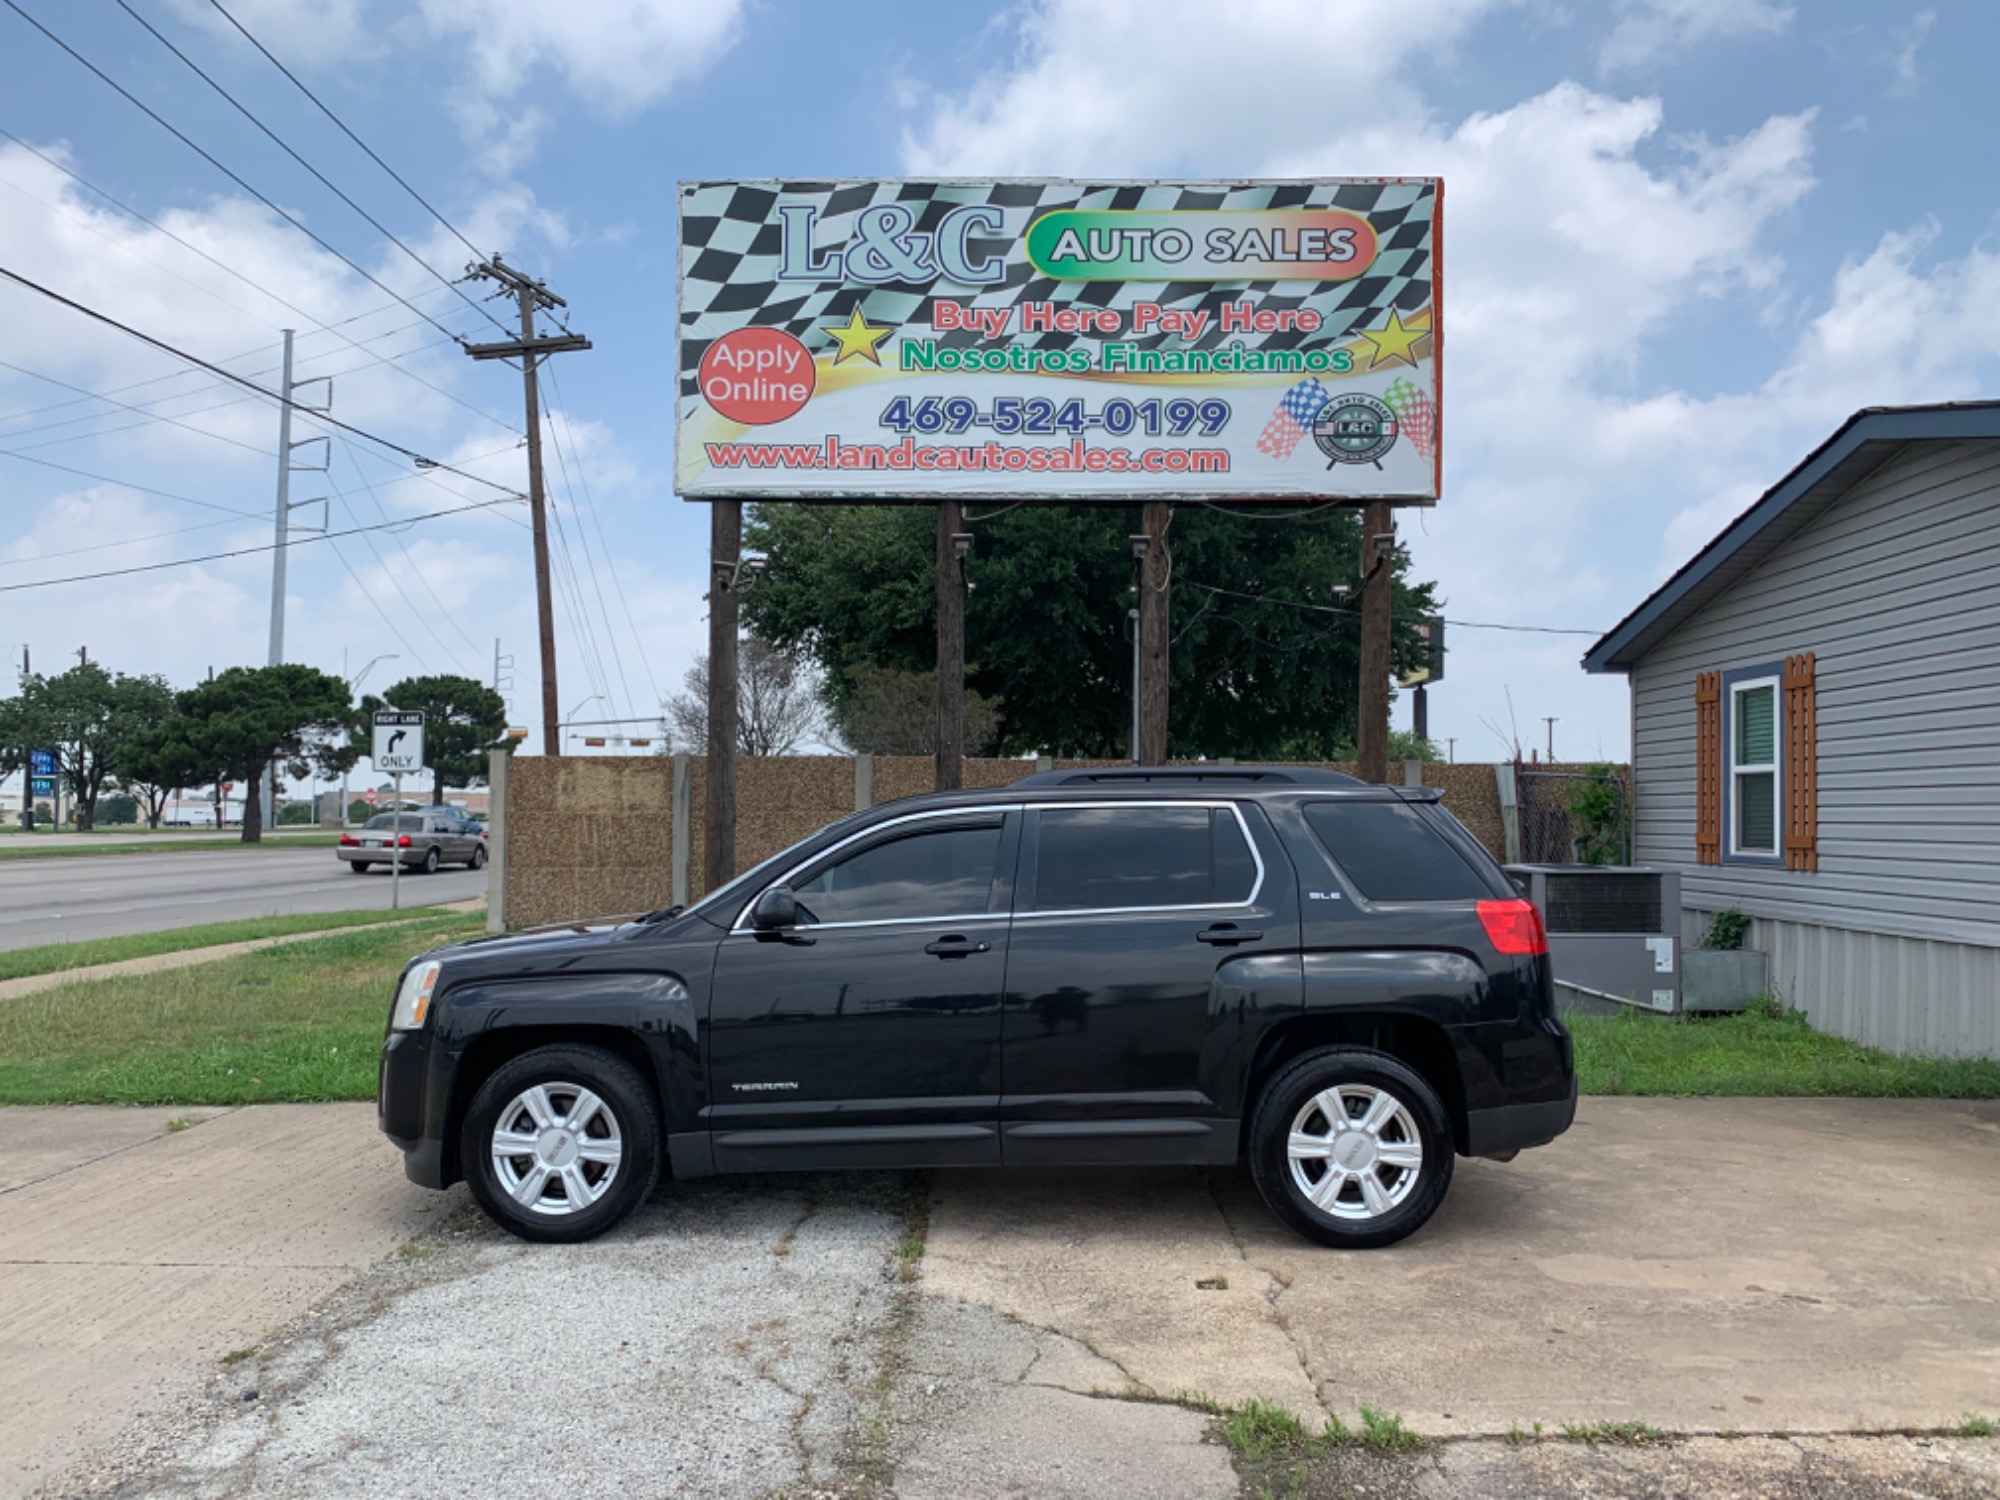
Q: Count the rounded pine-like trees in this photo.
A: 2